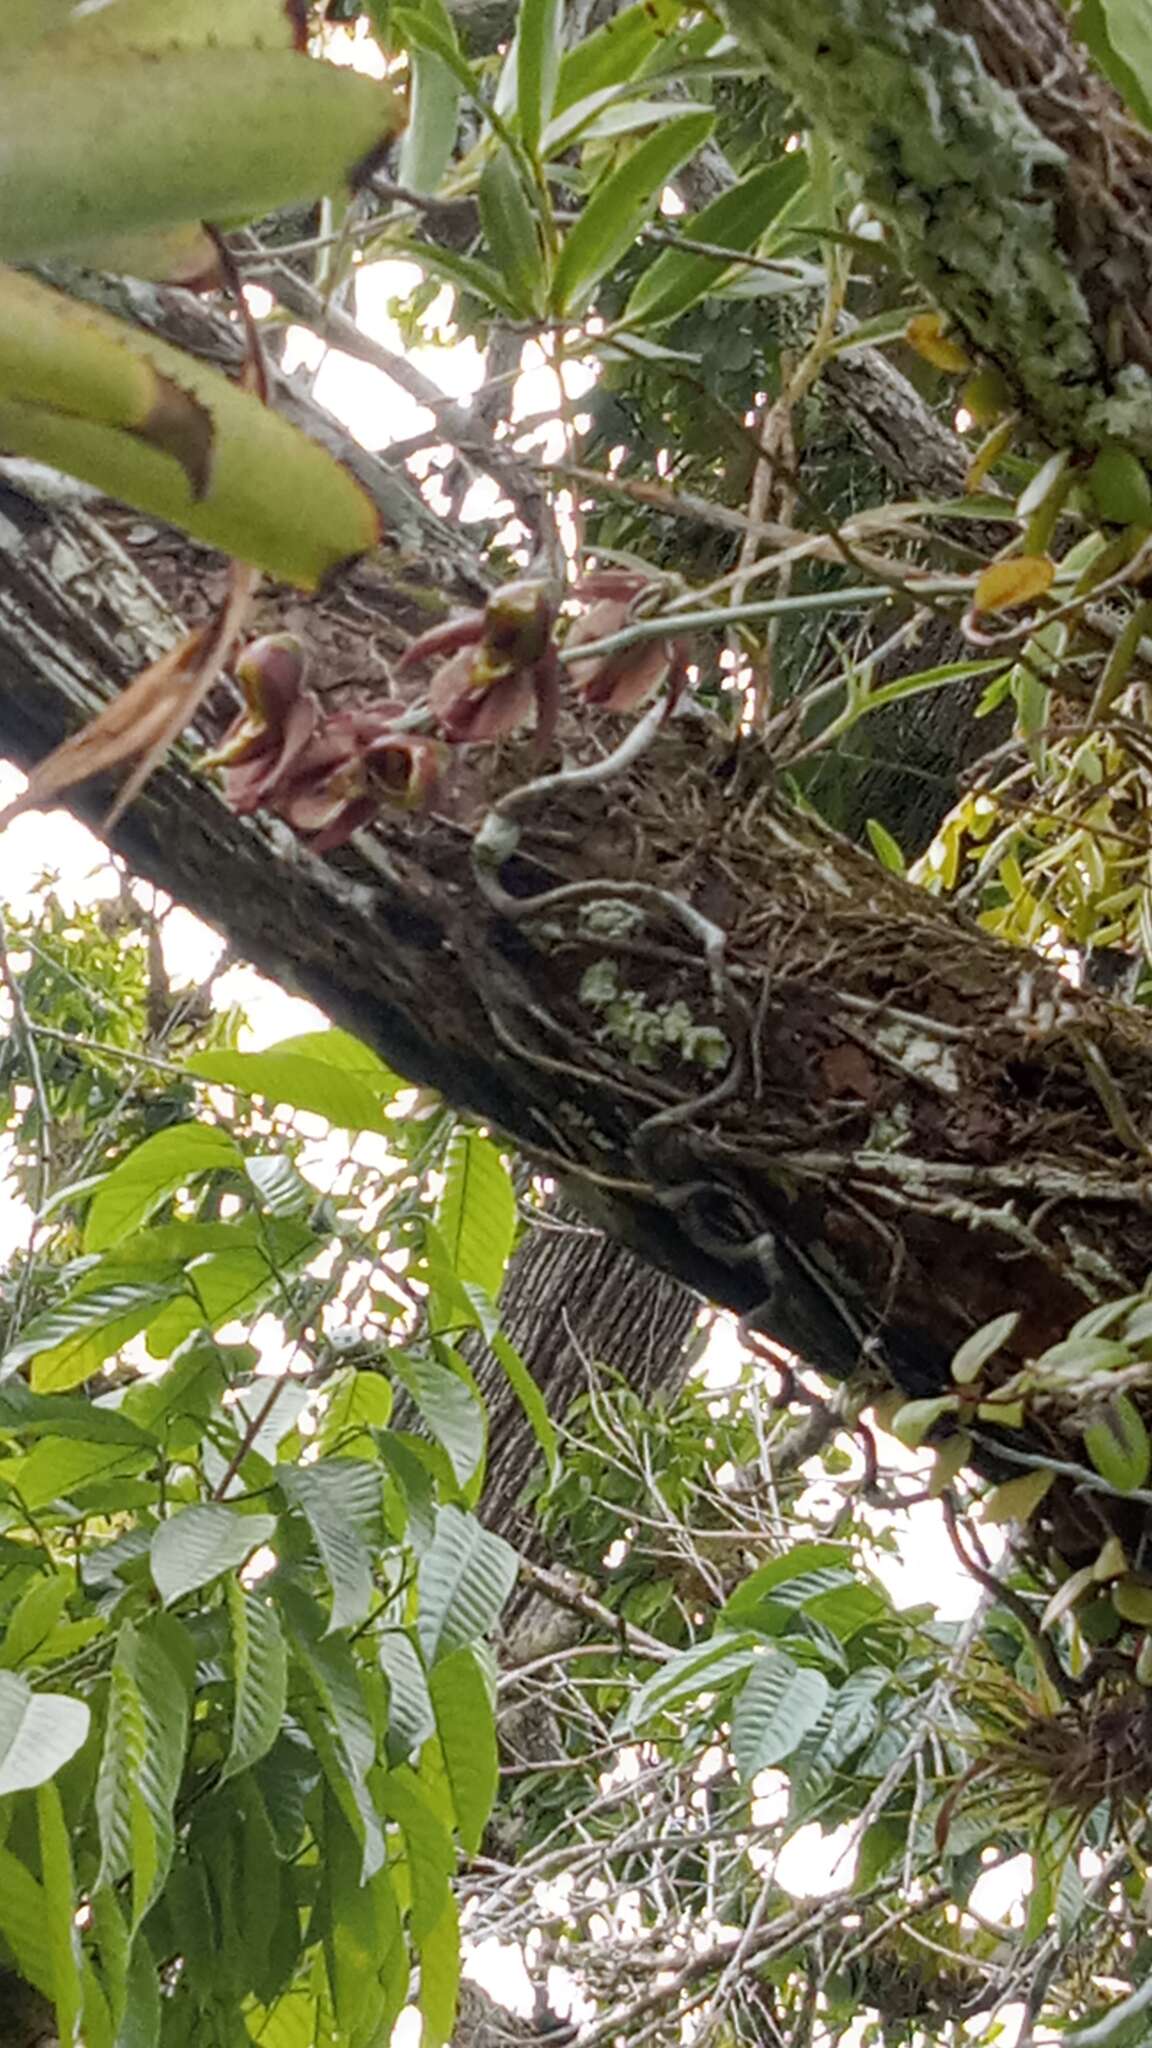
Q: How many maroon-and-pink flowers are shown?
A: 4